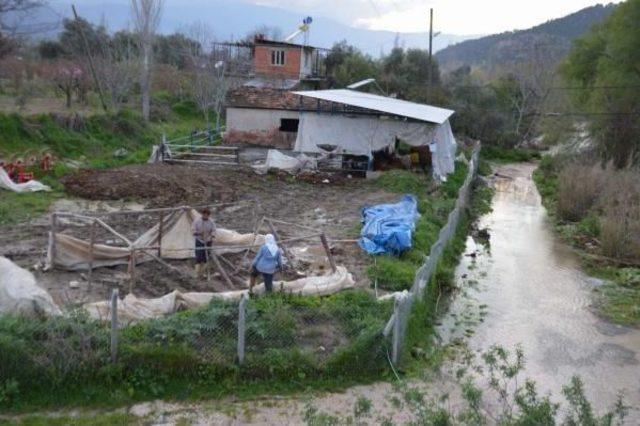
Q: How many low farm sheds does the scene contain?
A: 1